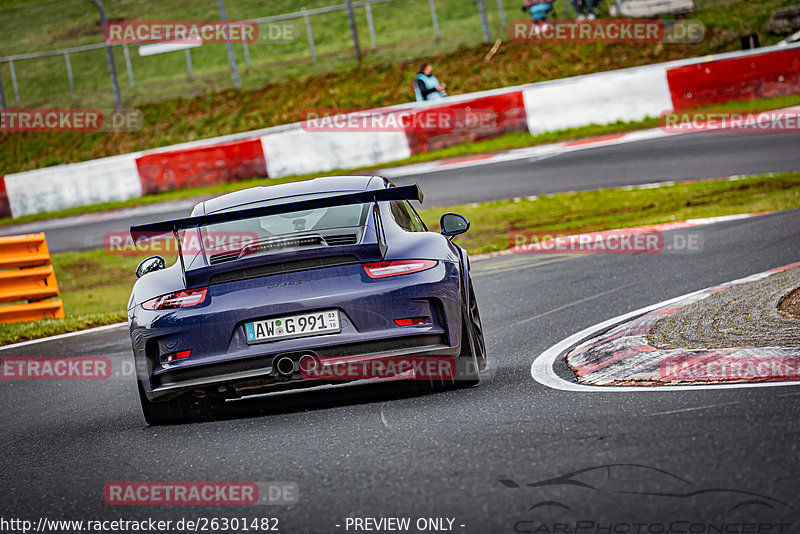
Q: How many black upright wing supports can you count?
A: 2